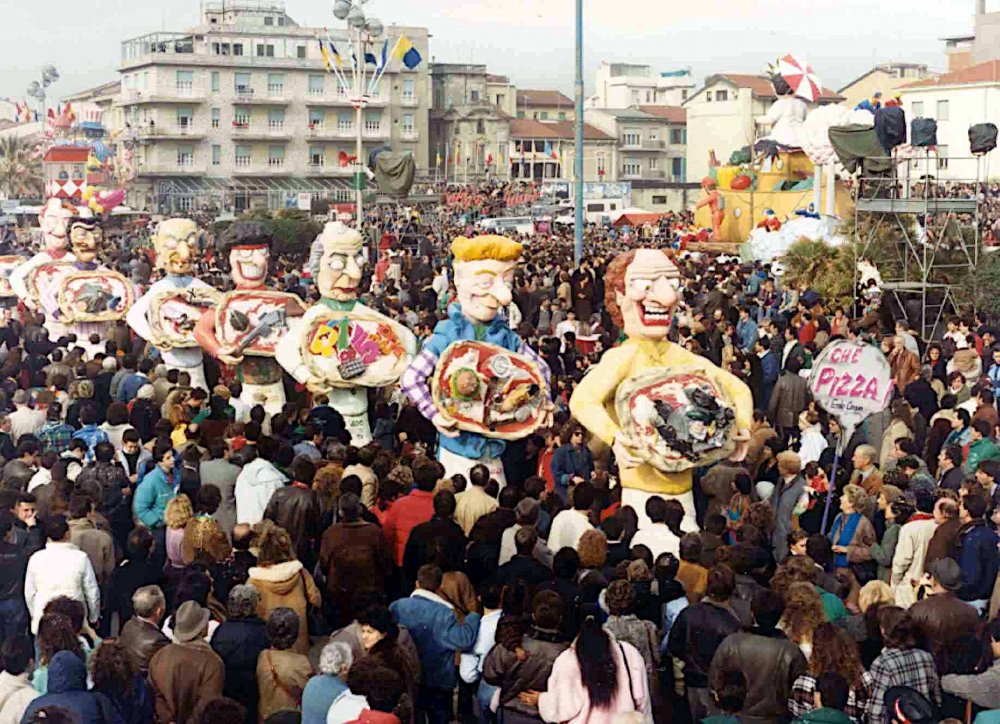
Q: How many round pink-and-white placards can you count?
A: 1